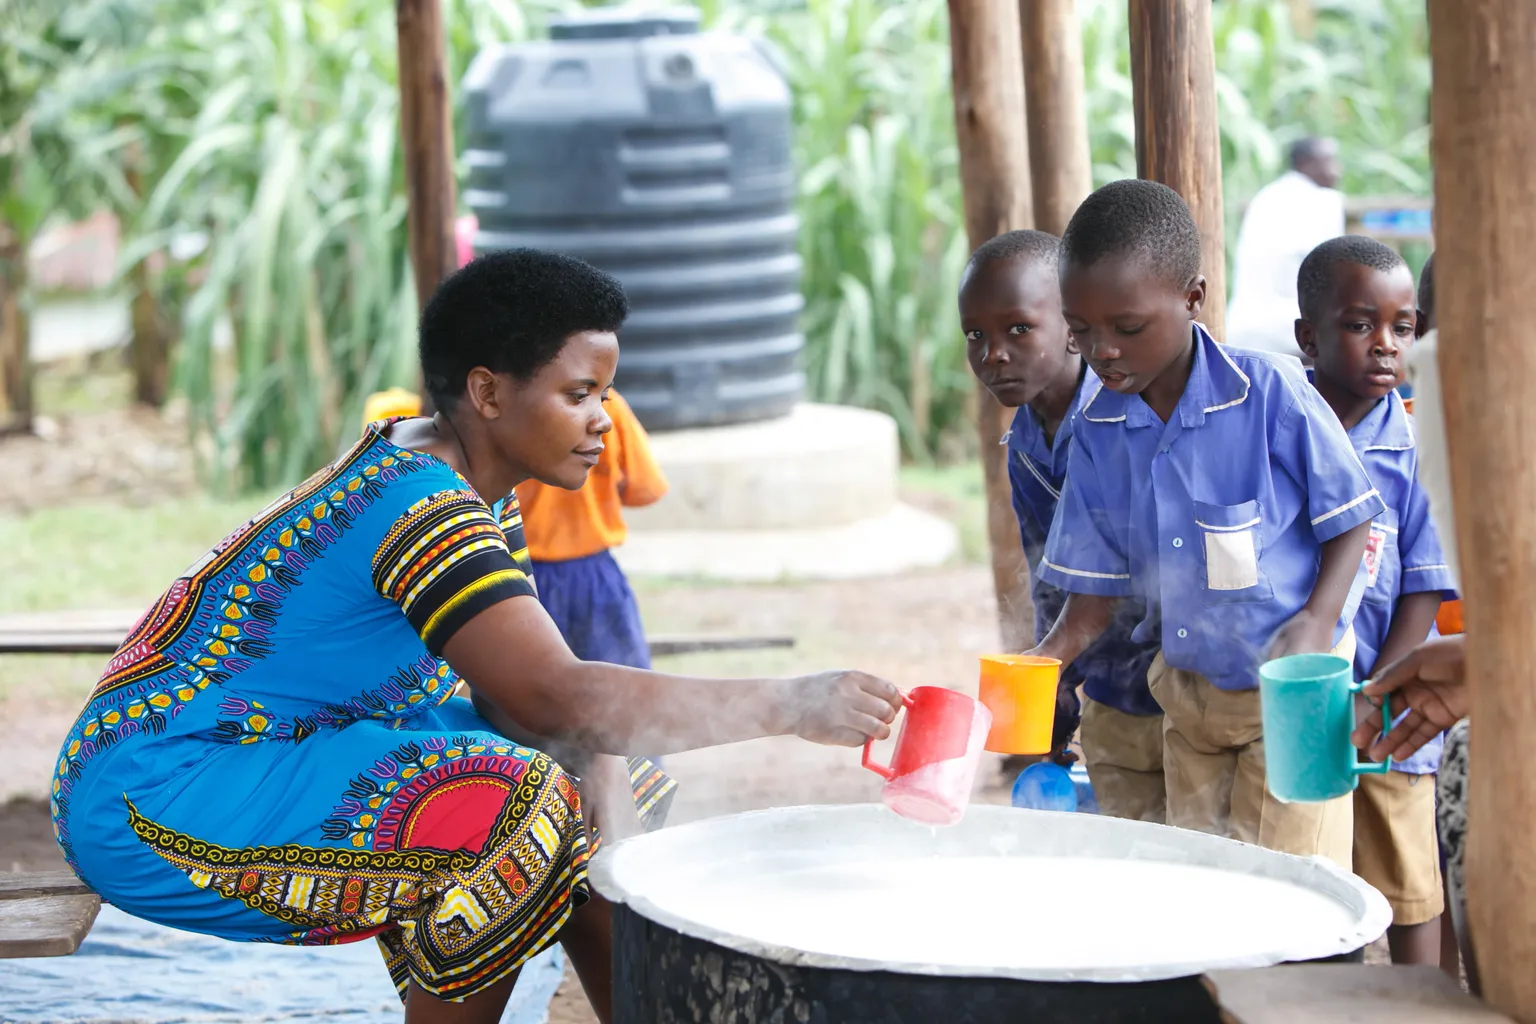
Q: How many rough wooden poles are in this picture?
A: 5